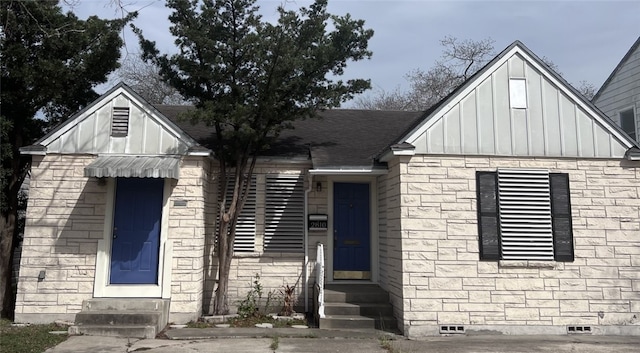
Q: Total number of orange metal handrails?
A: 0